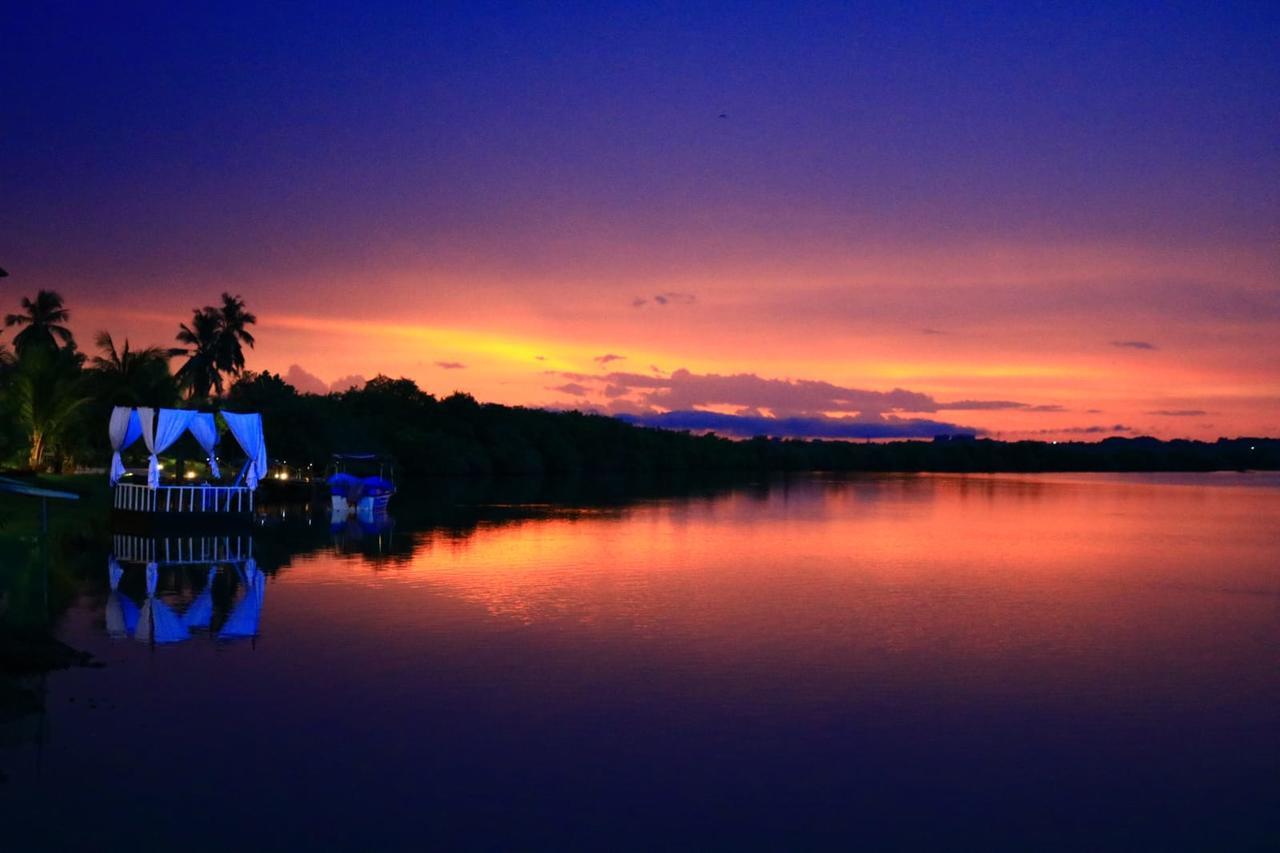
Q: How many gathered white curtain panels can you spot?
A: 4